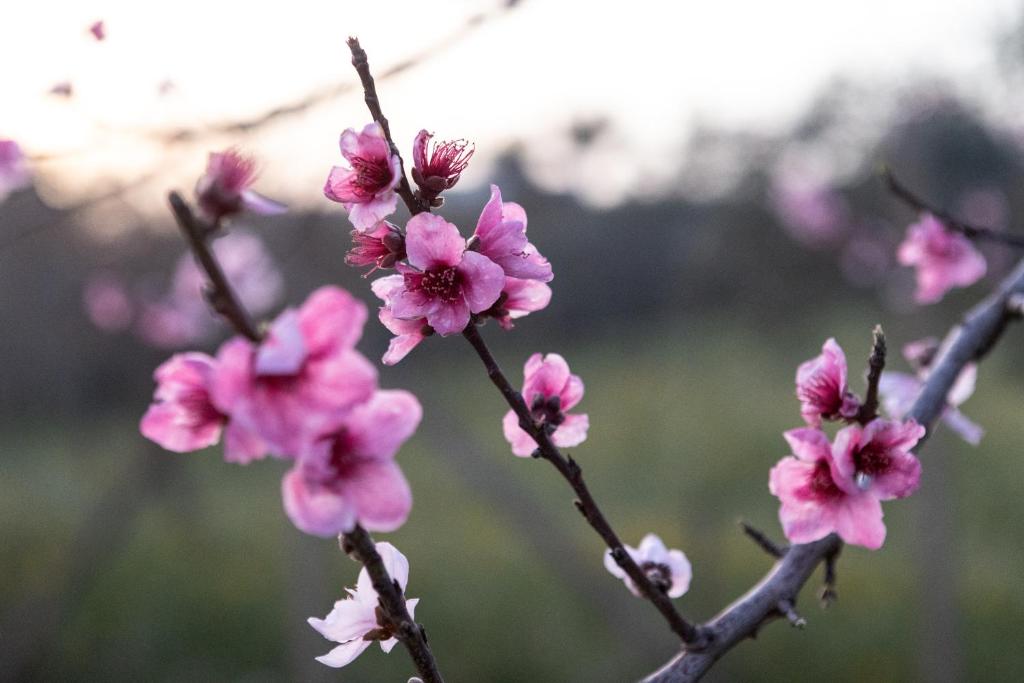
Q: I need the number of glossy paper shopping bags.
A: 0